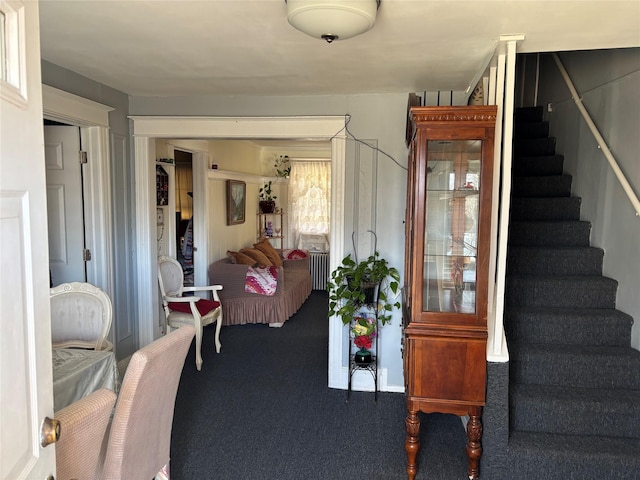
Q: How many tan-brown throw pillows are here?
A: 3